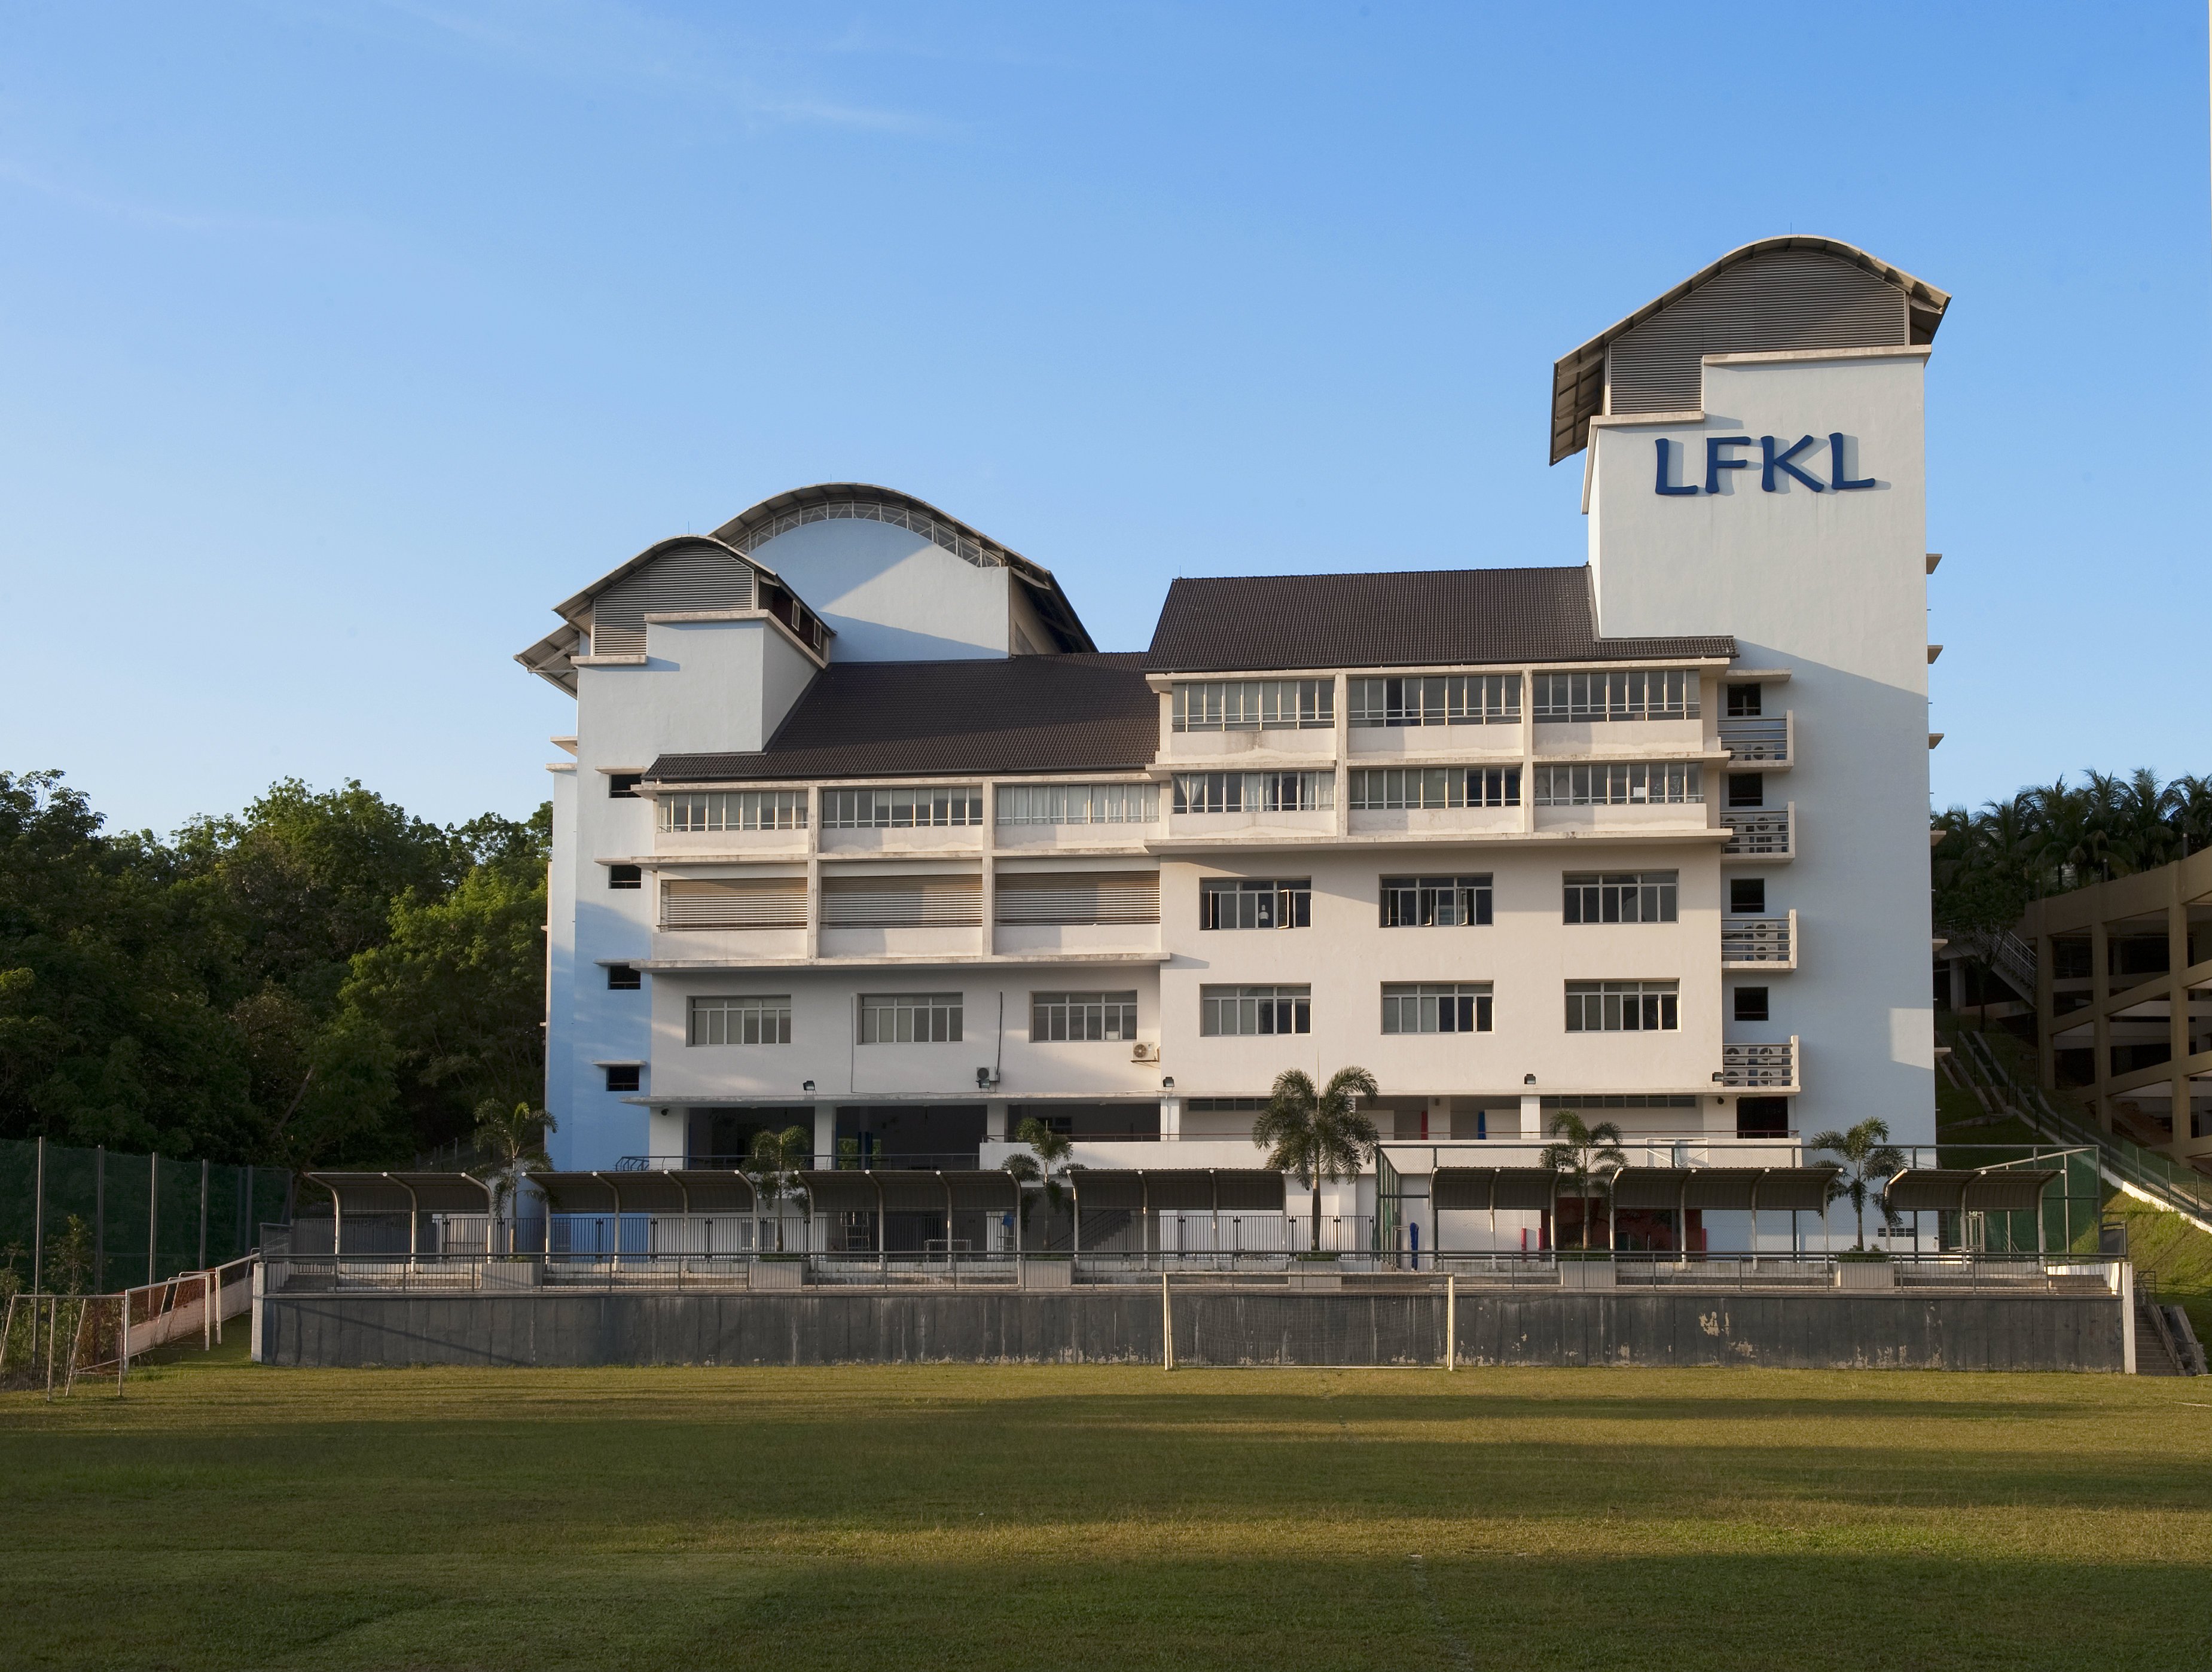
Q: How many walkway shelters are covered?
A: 7